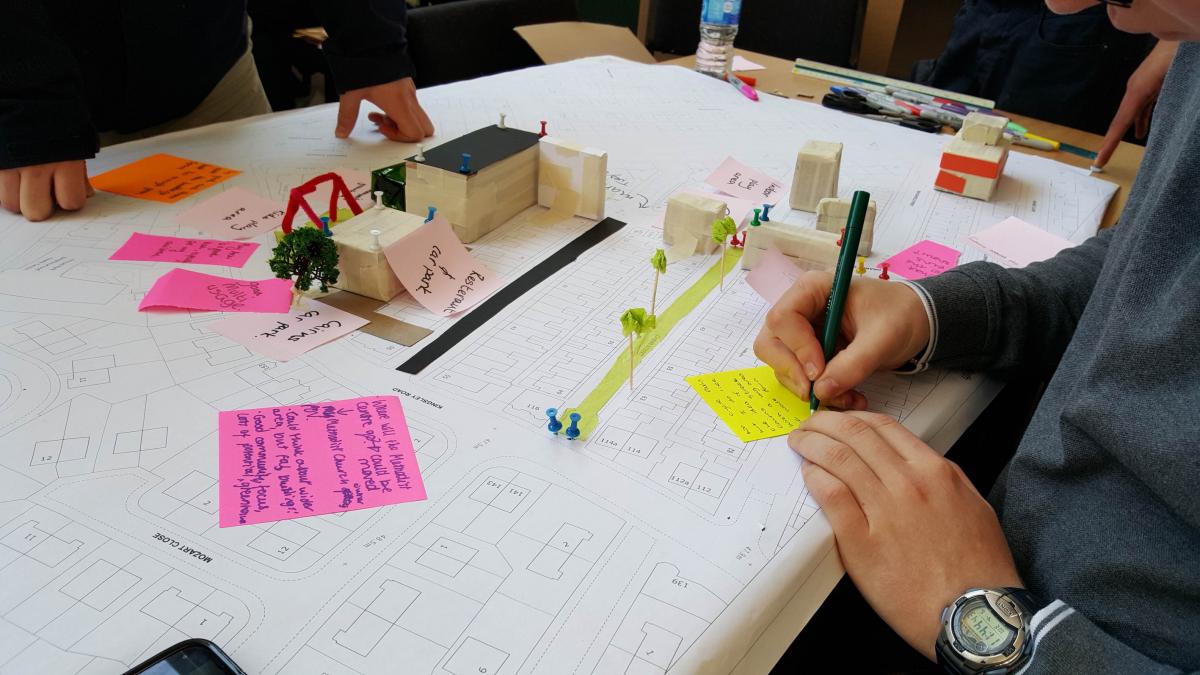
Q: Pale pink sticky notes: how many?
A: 8